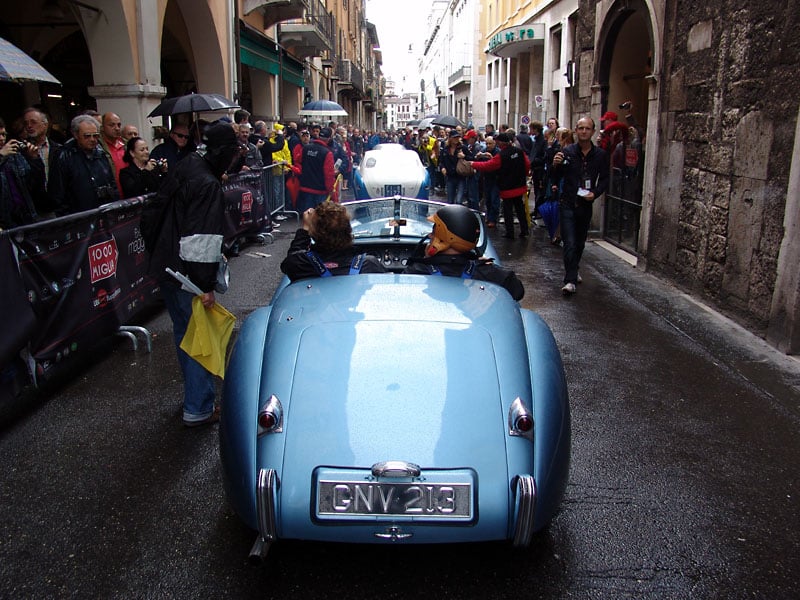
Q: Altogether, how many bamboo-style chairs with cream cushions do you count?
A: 0